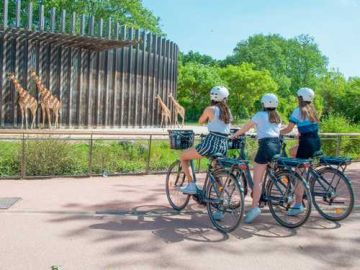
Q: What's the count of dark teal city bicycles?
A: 3